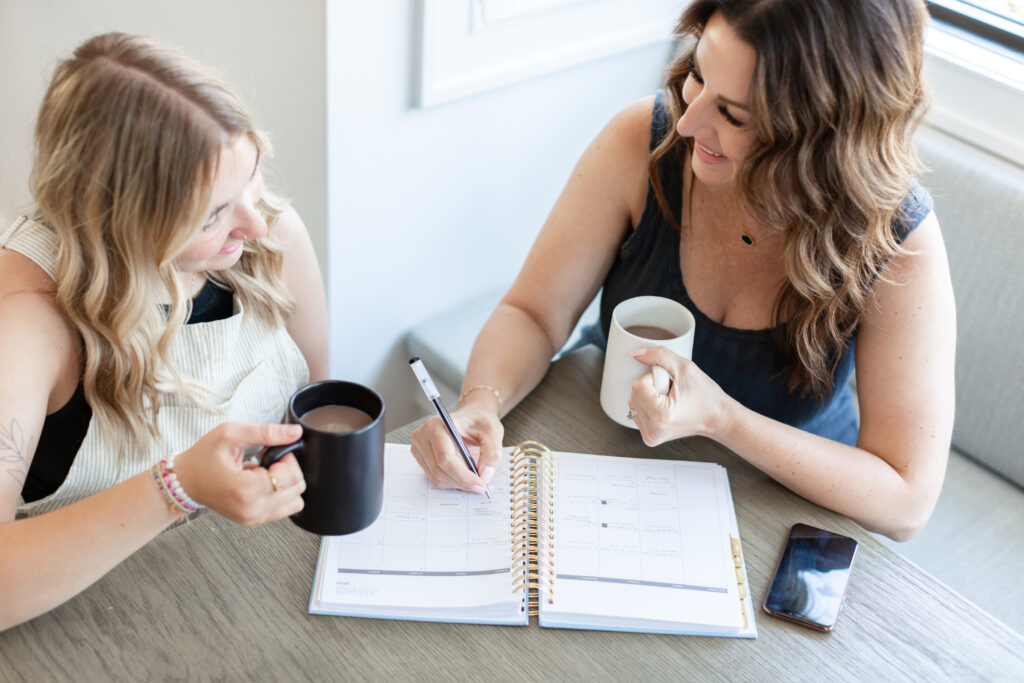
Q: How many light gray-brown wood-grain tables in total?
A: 1